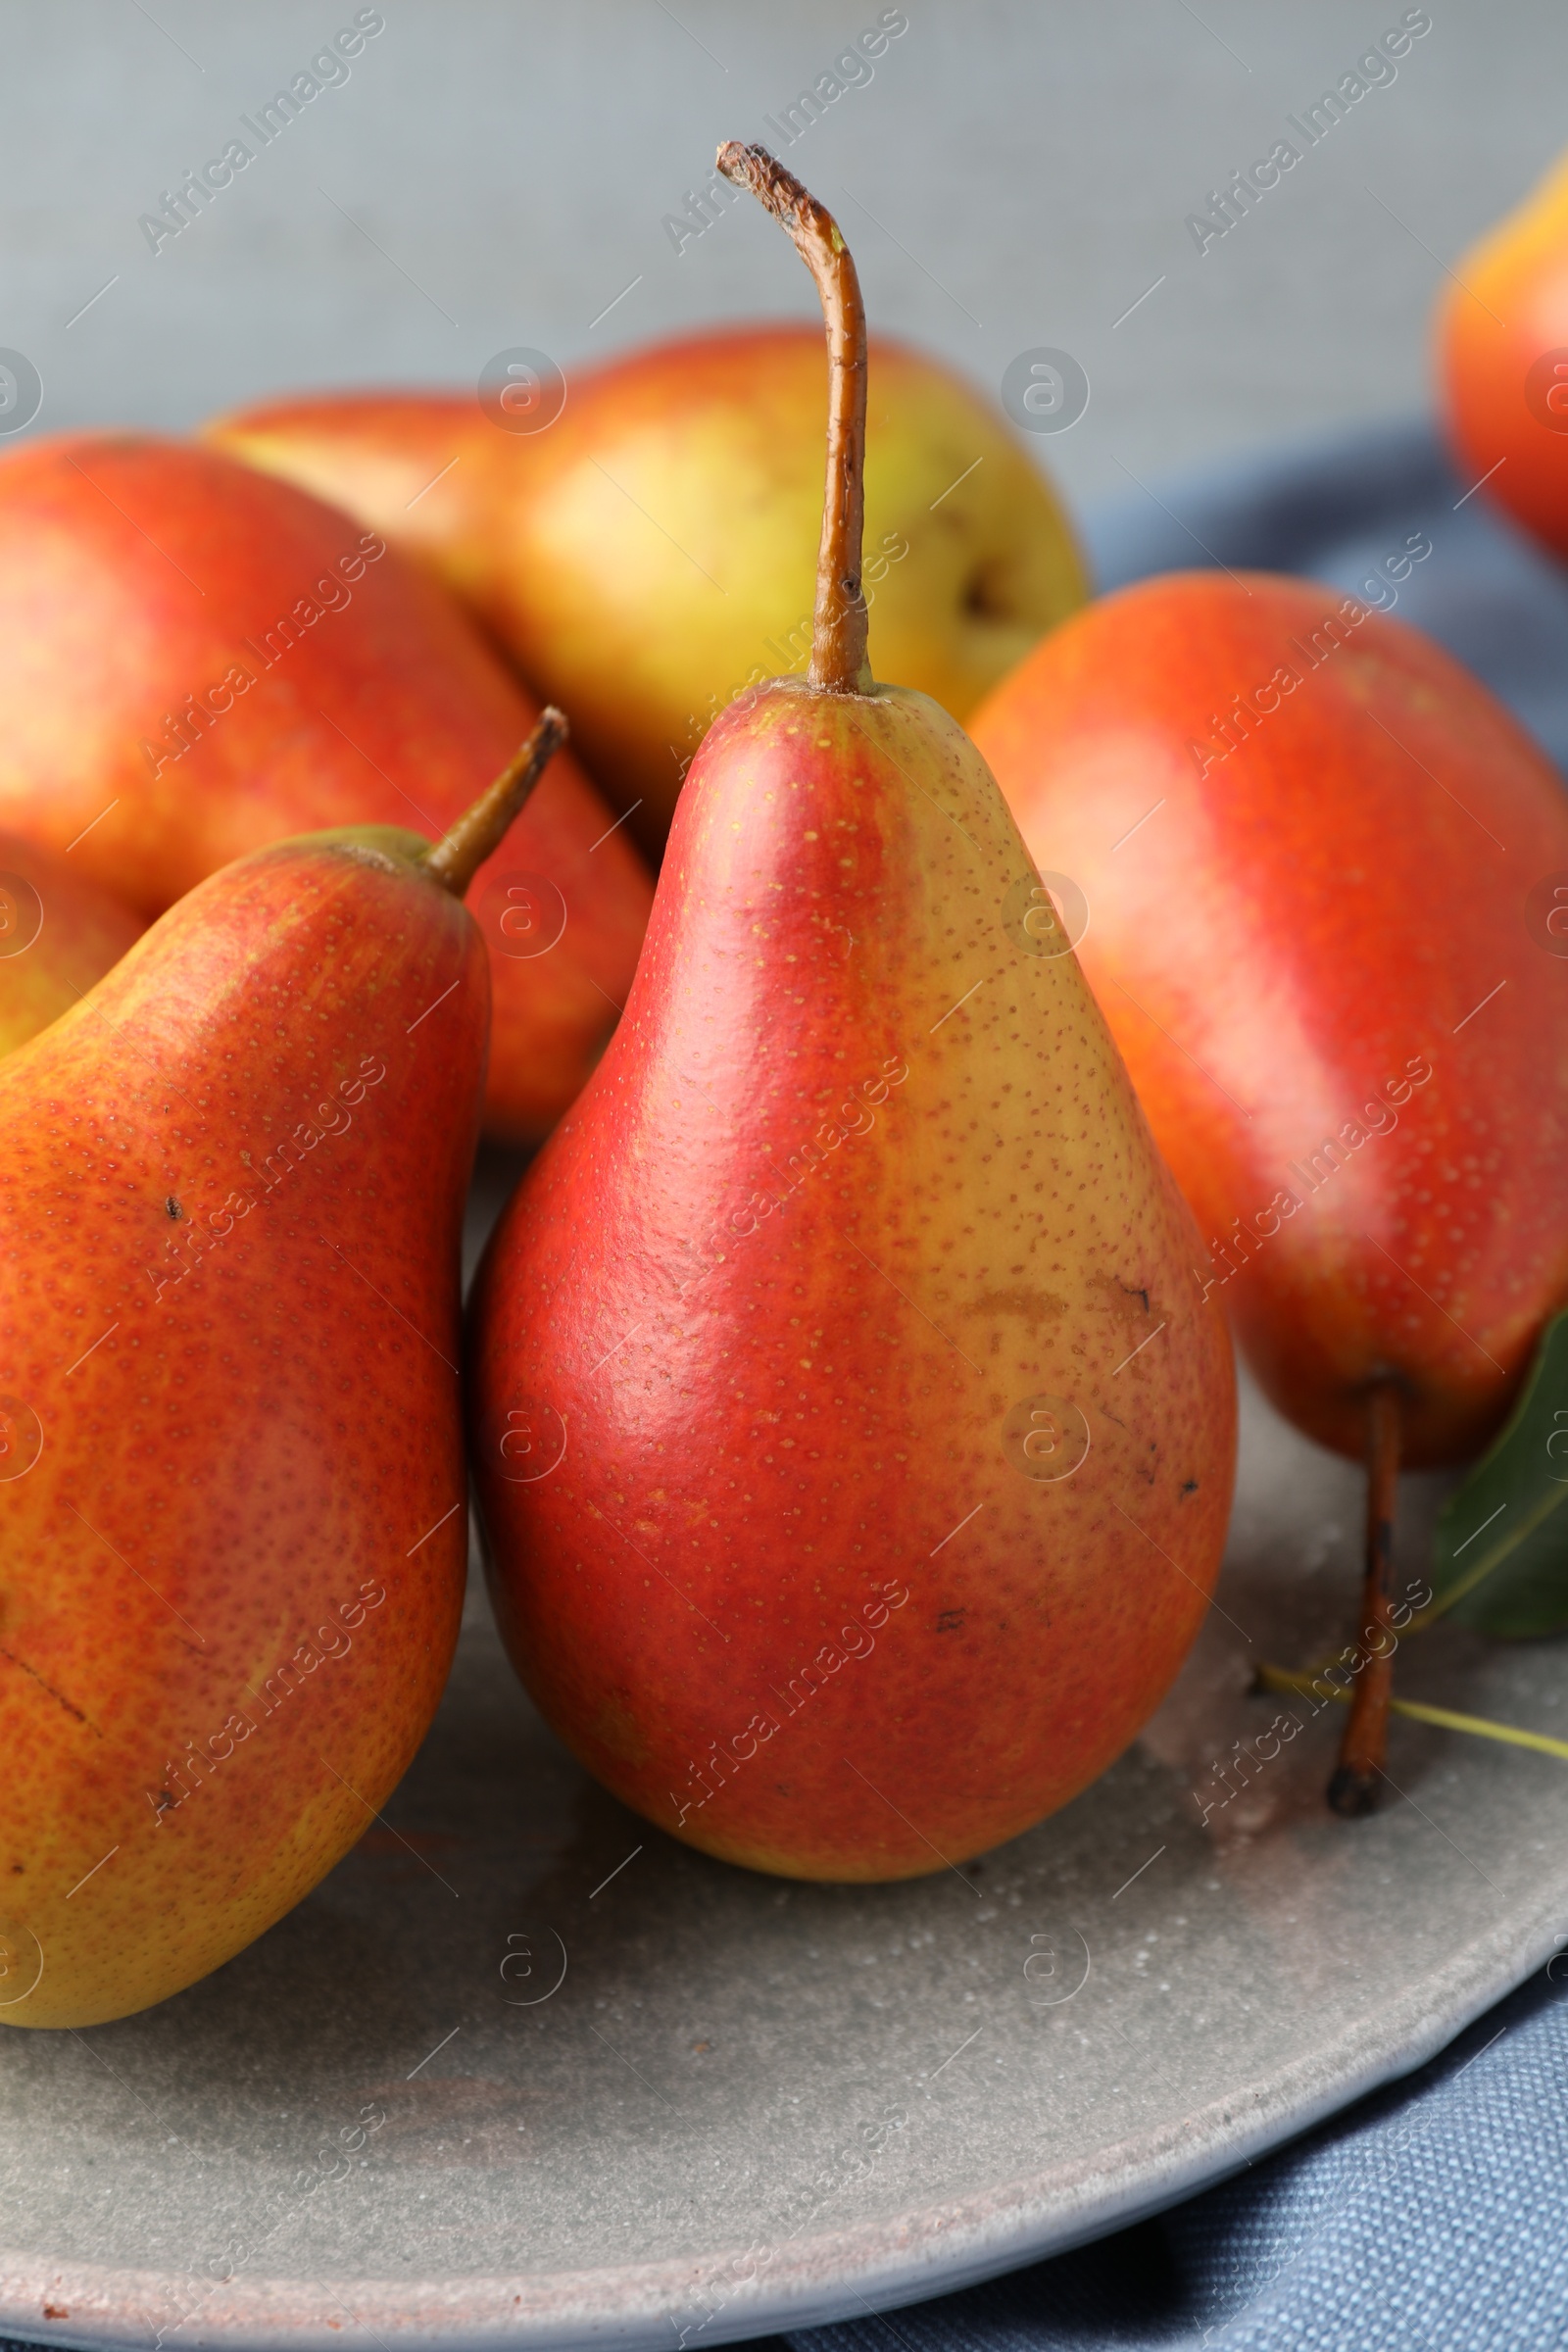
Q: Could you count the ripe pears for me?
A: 7